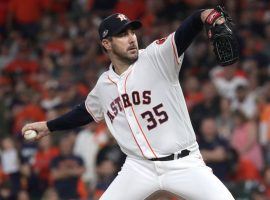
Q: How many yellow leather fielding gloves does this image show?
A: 0